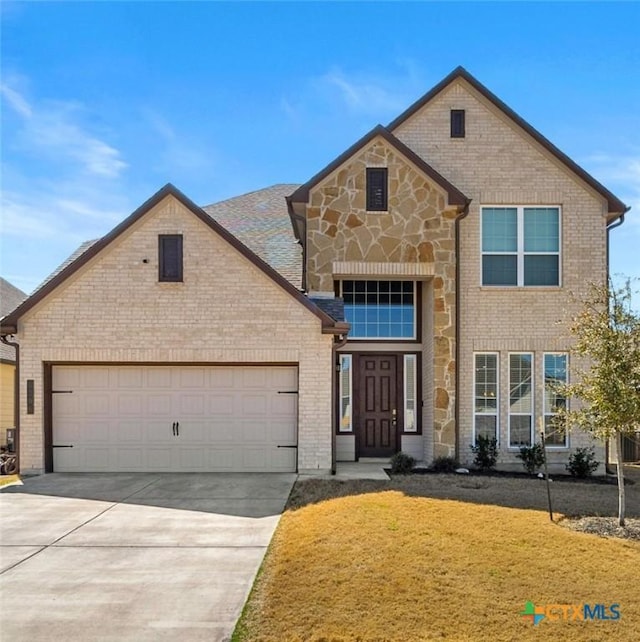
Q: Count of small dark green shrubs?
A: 5